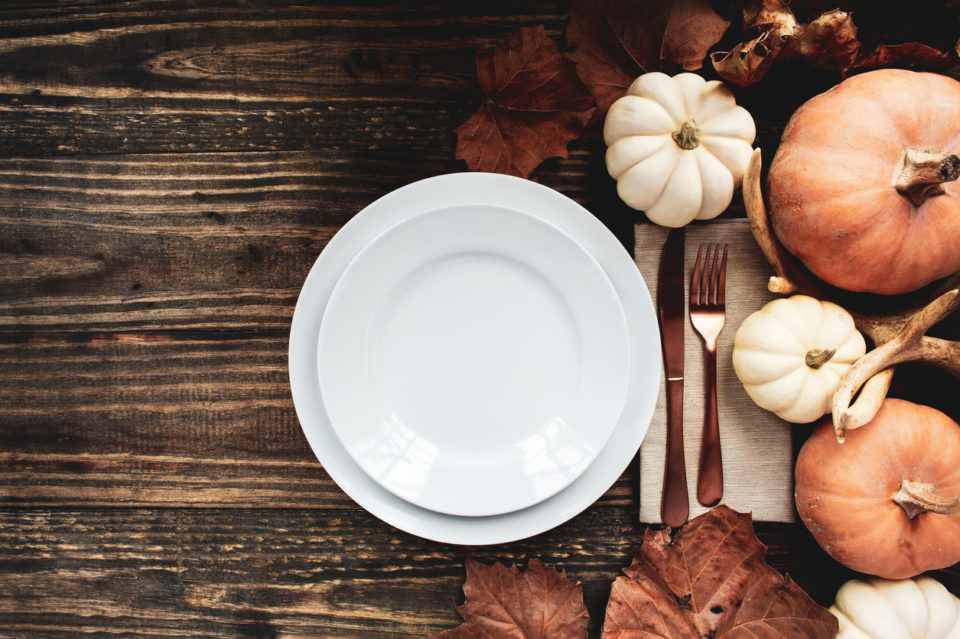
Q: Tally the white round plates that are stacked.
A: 2